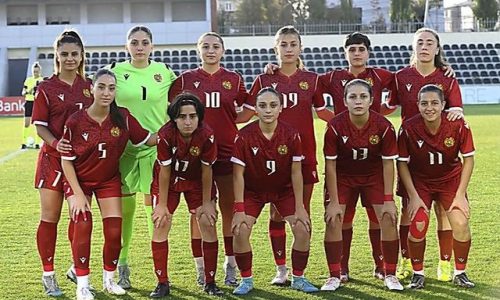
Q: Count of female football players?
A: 11